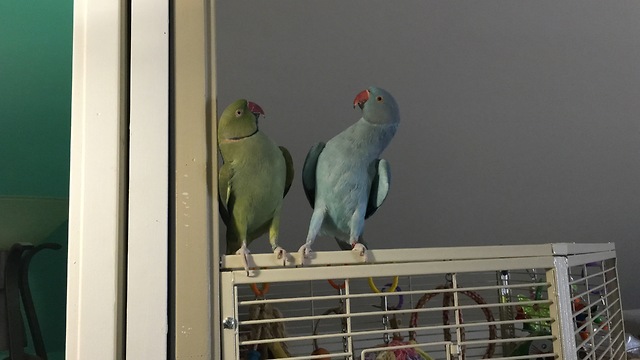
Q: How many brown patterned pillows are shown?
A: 0